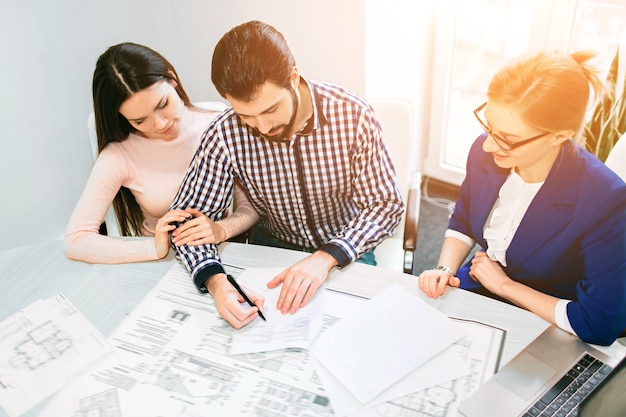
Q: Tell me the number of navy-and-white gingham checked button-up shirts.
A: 1